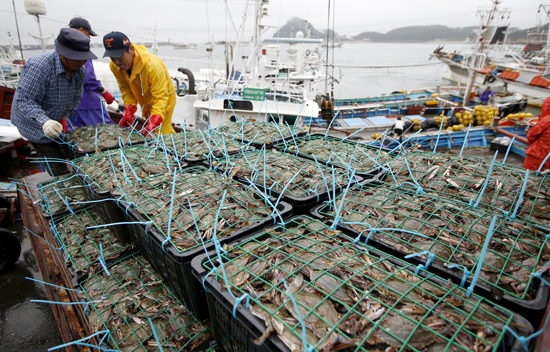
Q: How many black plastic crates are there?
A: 13